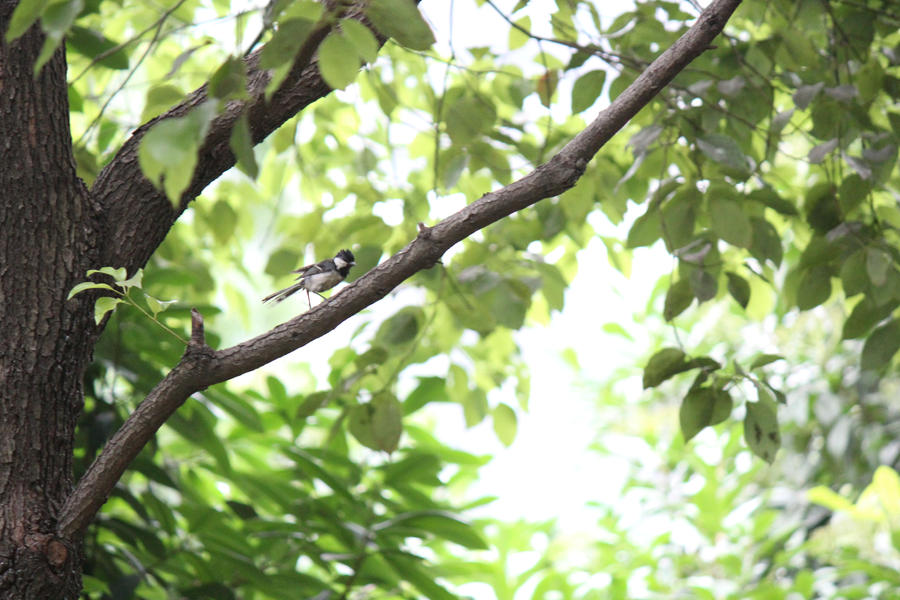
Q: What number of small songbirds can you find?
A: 1